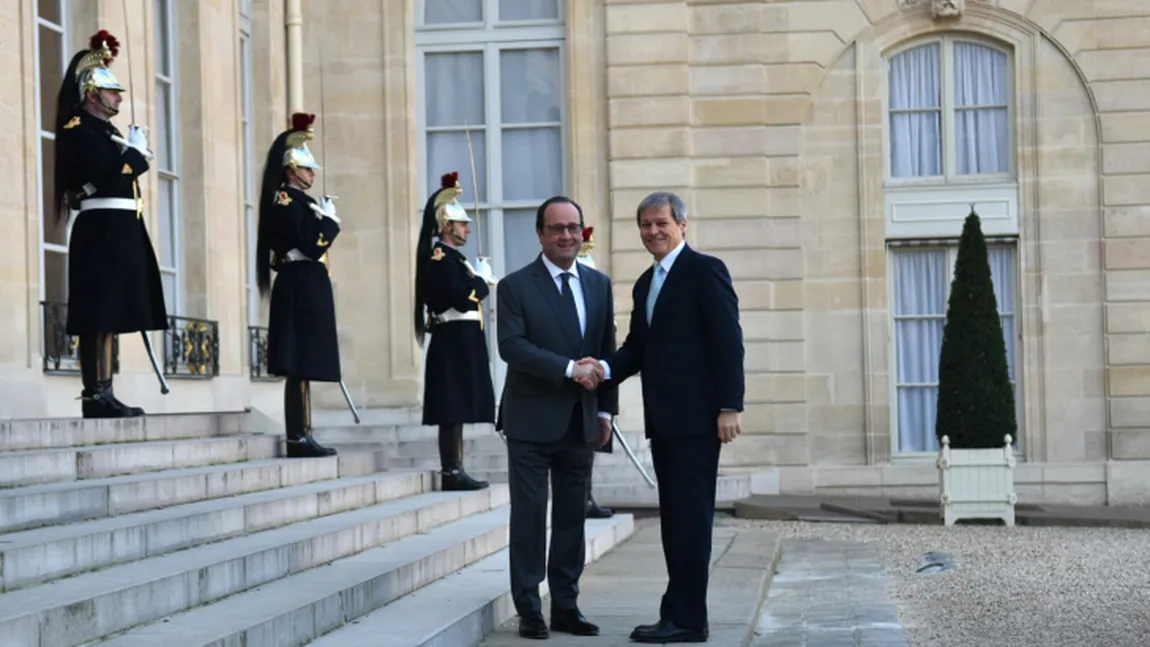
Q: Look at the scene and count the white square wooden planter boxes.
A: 1